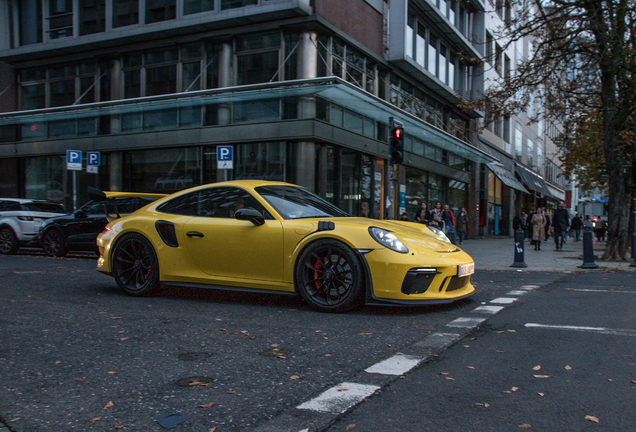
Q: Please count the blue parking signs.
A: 3